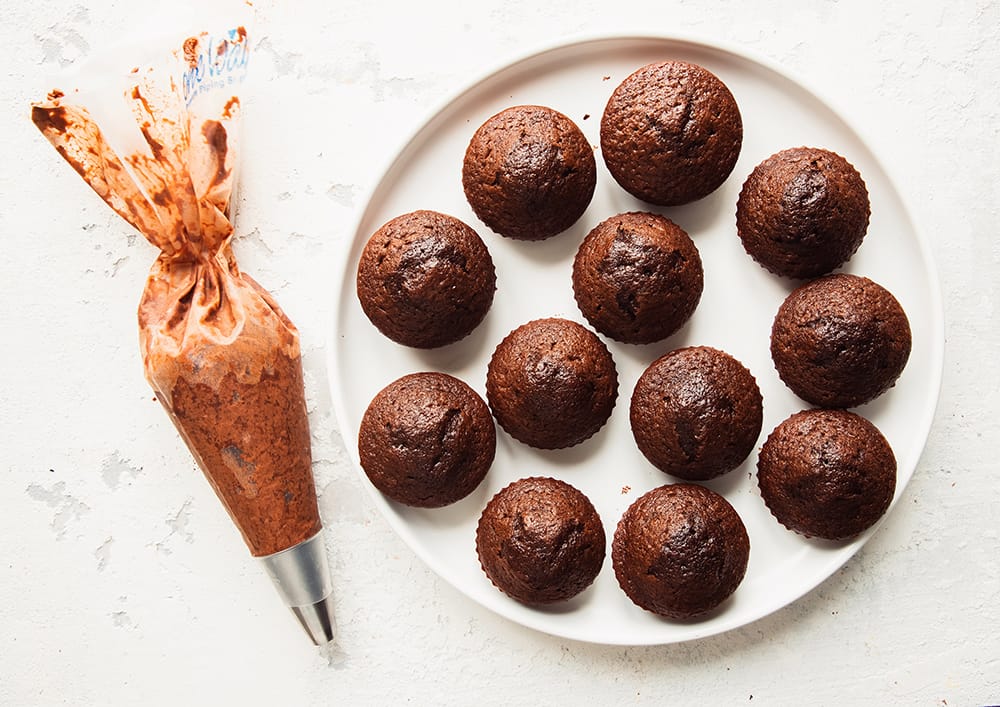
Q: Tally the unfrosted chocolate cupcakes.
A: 12